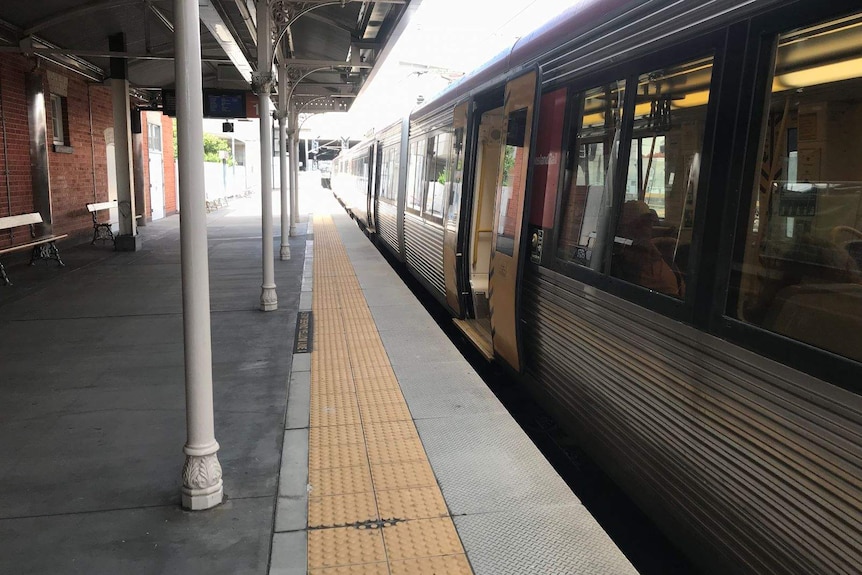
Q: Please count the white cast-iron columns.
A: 5